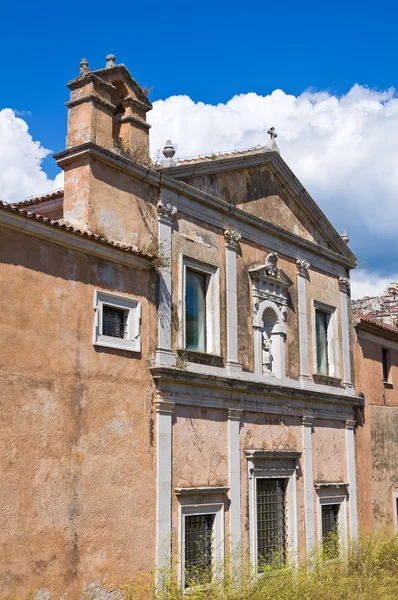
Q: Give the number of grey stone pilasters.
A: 8